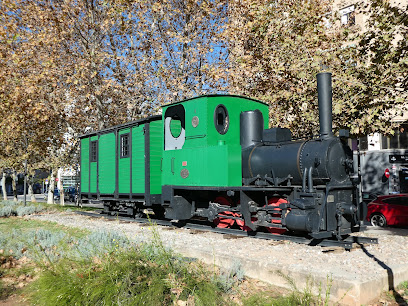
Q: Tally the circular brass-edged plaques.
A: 2